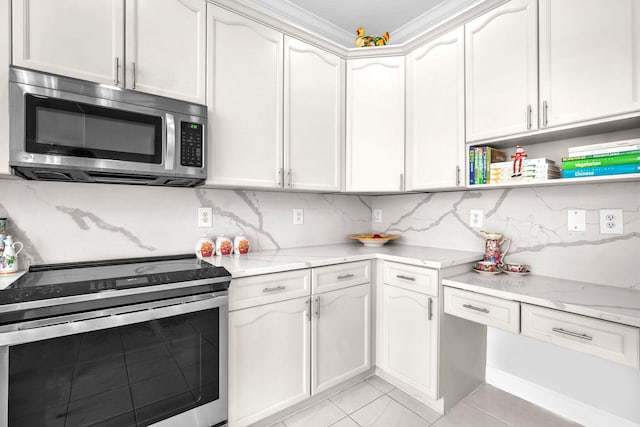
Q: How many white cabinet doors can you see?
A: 11